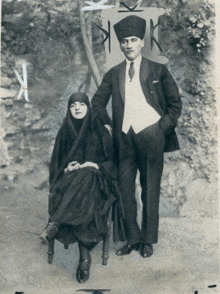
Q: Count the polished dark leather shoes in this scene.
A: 4